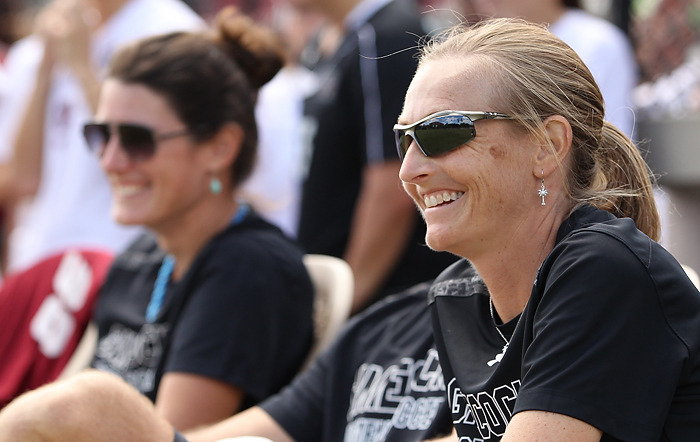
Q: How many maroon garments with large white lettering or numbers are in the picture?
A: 1